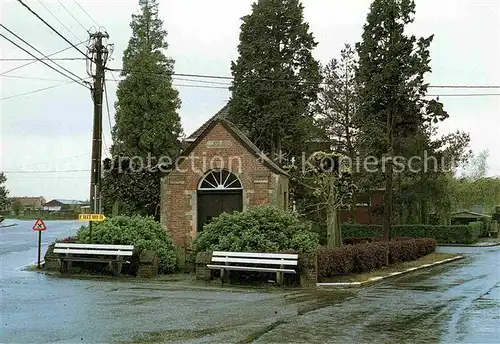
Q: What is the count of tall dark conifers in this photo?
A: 3